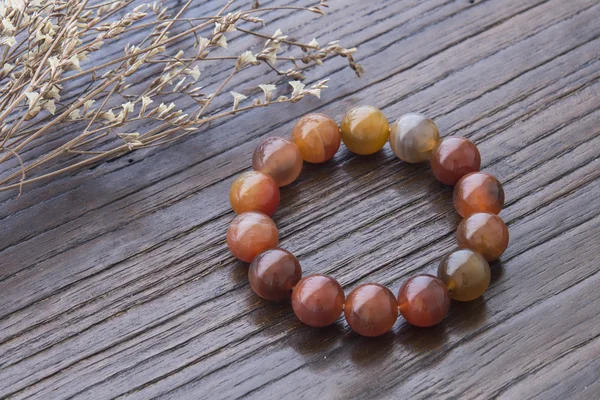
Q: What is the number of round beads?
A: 14